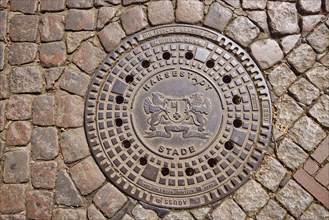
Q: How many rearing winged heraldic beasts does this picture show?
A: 2